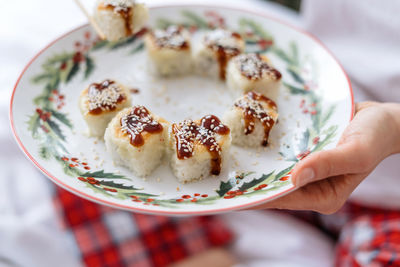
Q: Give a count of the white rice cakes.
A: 8